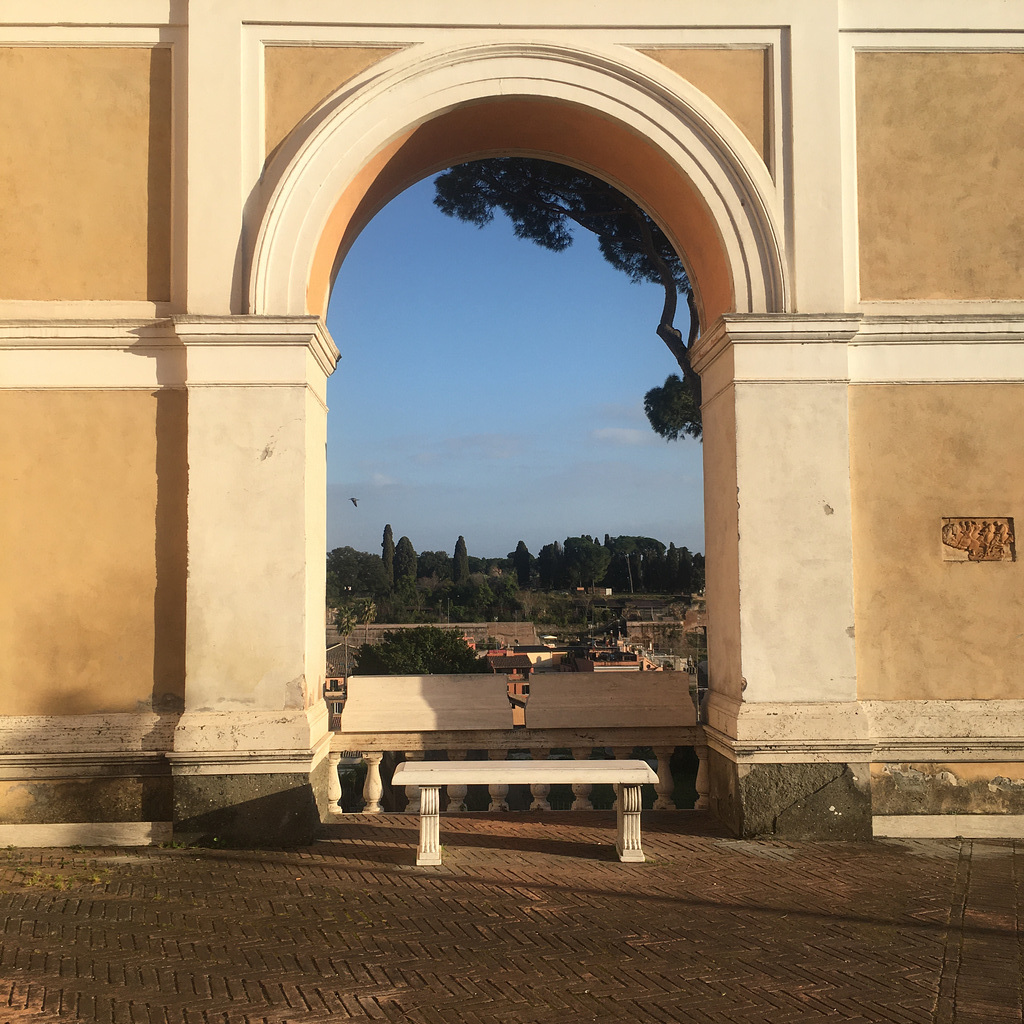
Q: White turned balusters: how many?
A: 10